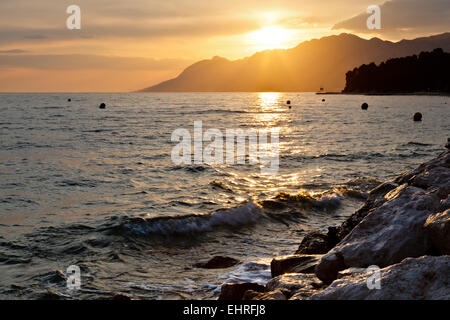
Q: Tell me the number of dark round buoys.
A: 7